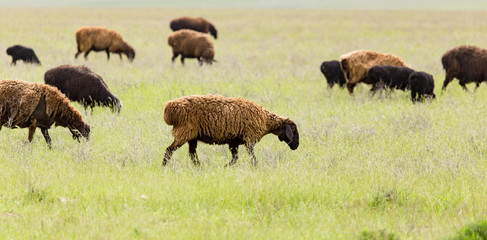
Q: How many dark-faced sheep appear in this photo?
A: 12